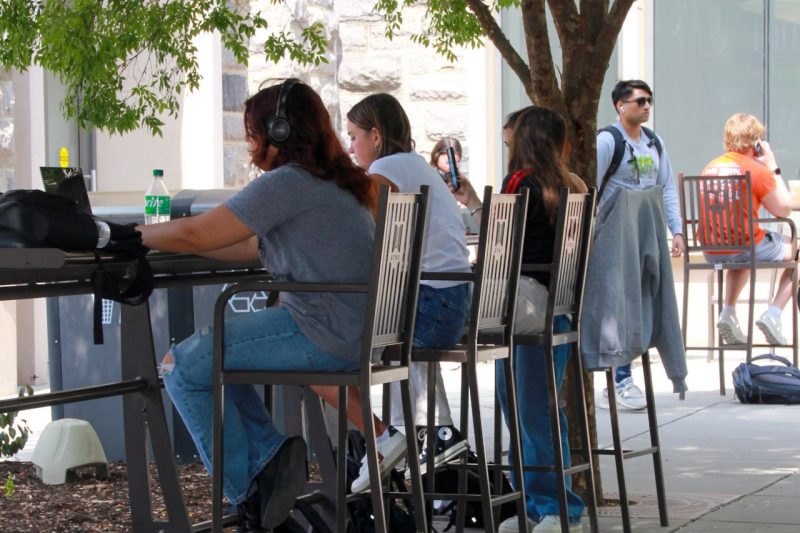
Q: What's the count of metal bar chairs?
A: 5